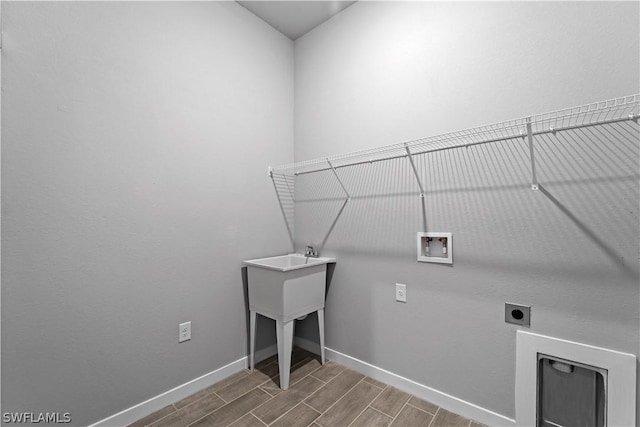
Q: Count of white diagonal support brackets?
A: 3